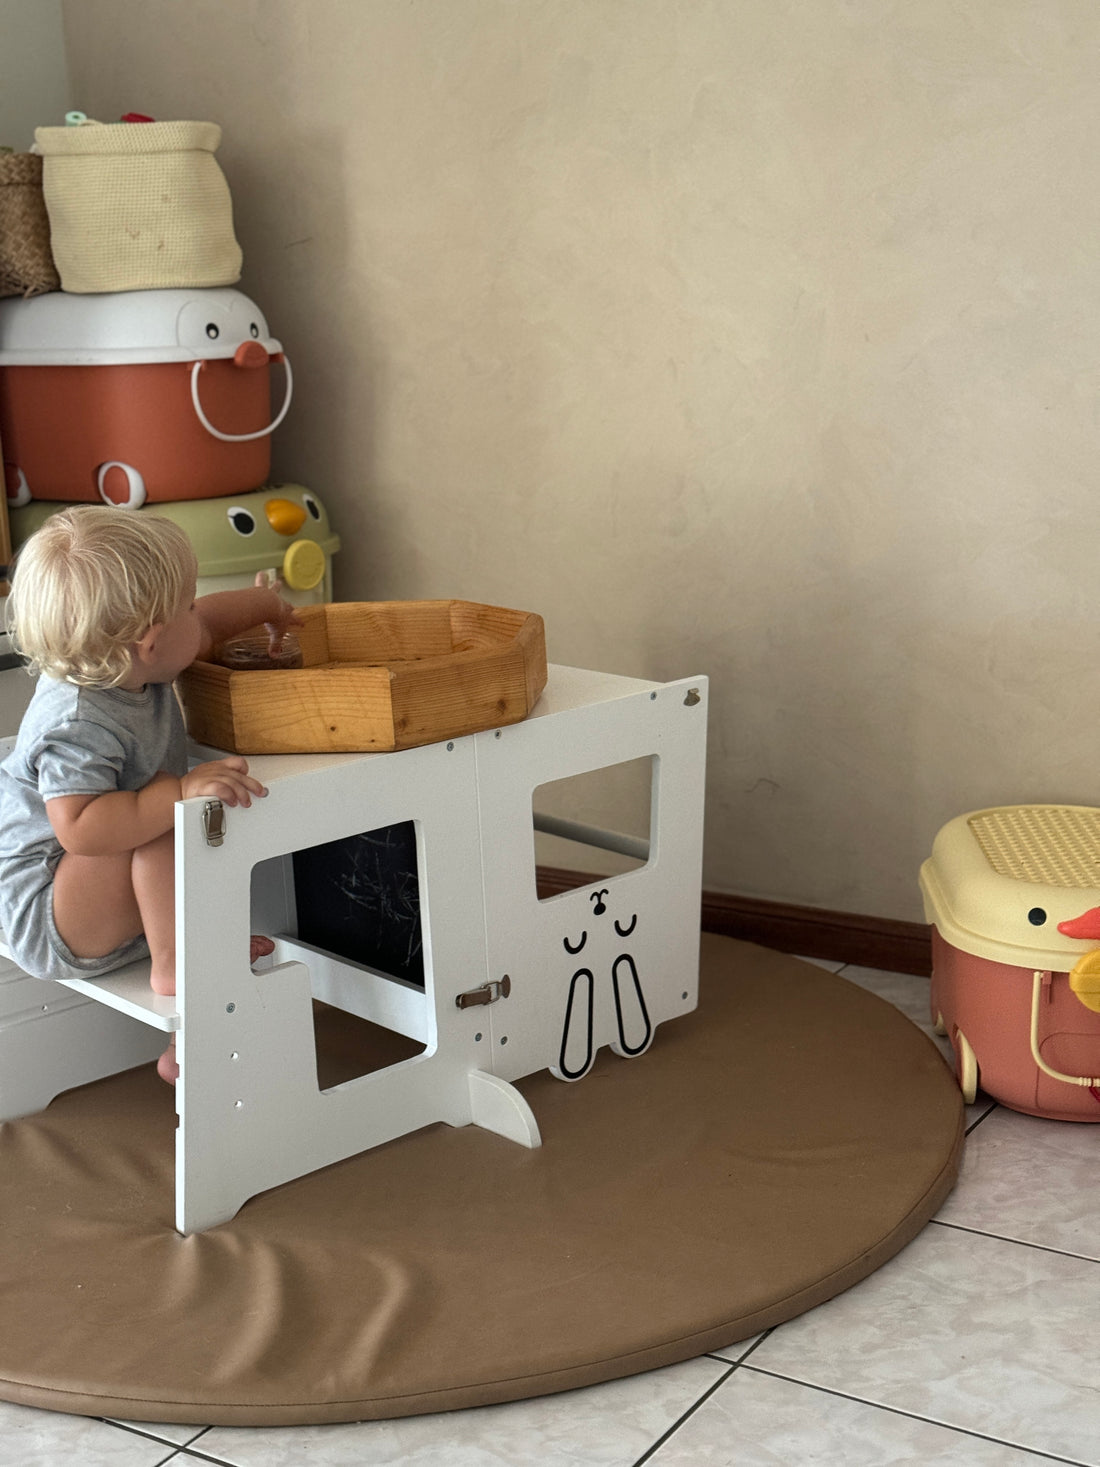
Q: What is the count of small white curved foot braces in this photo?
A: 1